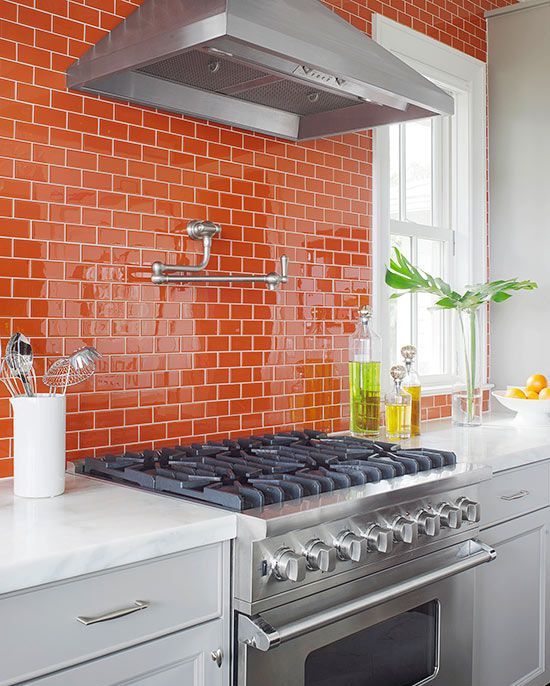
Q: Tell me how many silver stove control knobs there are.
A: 8